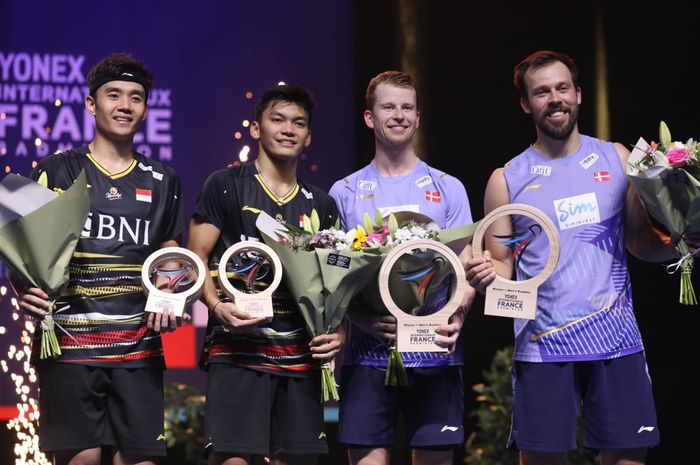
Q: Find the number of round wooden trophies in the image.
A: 4